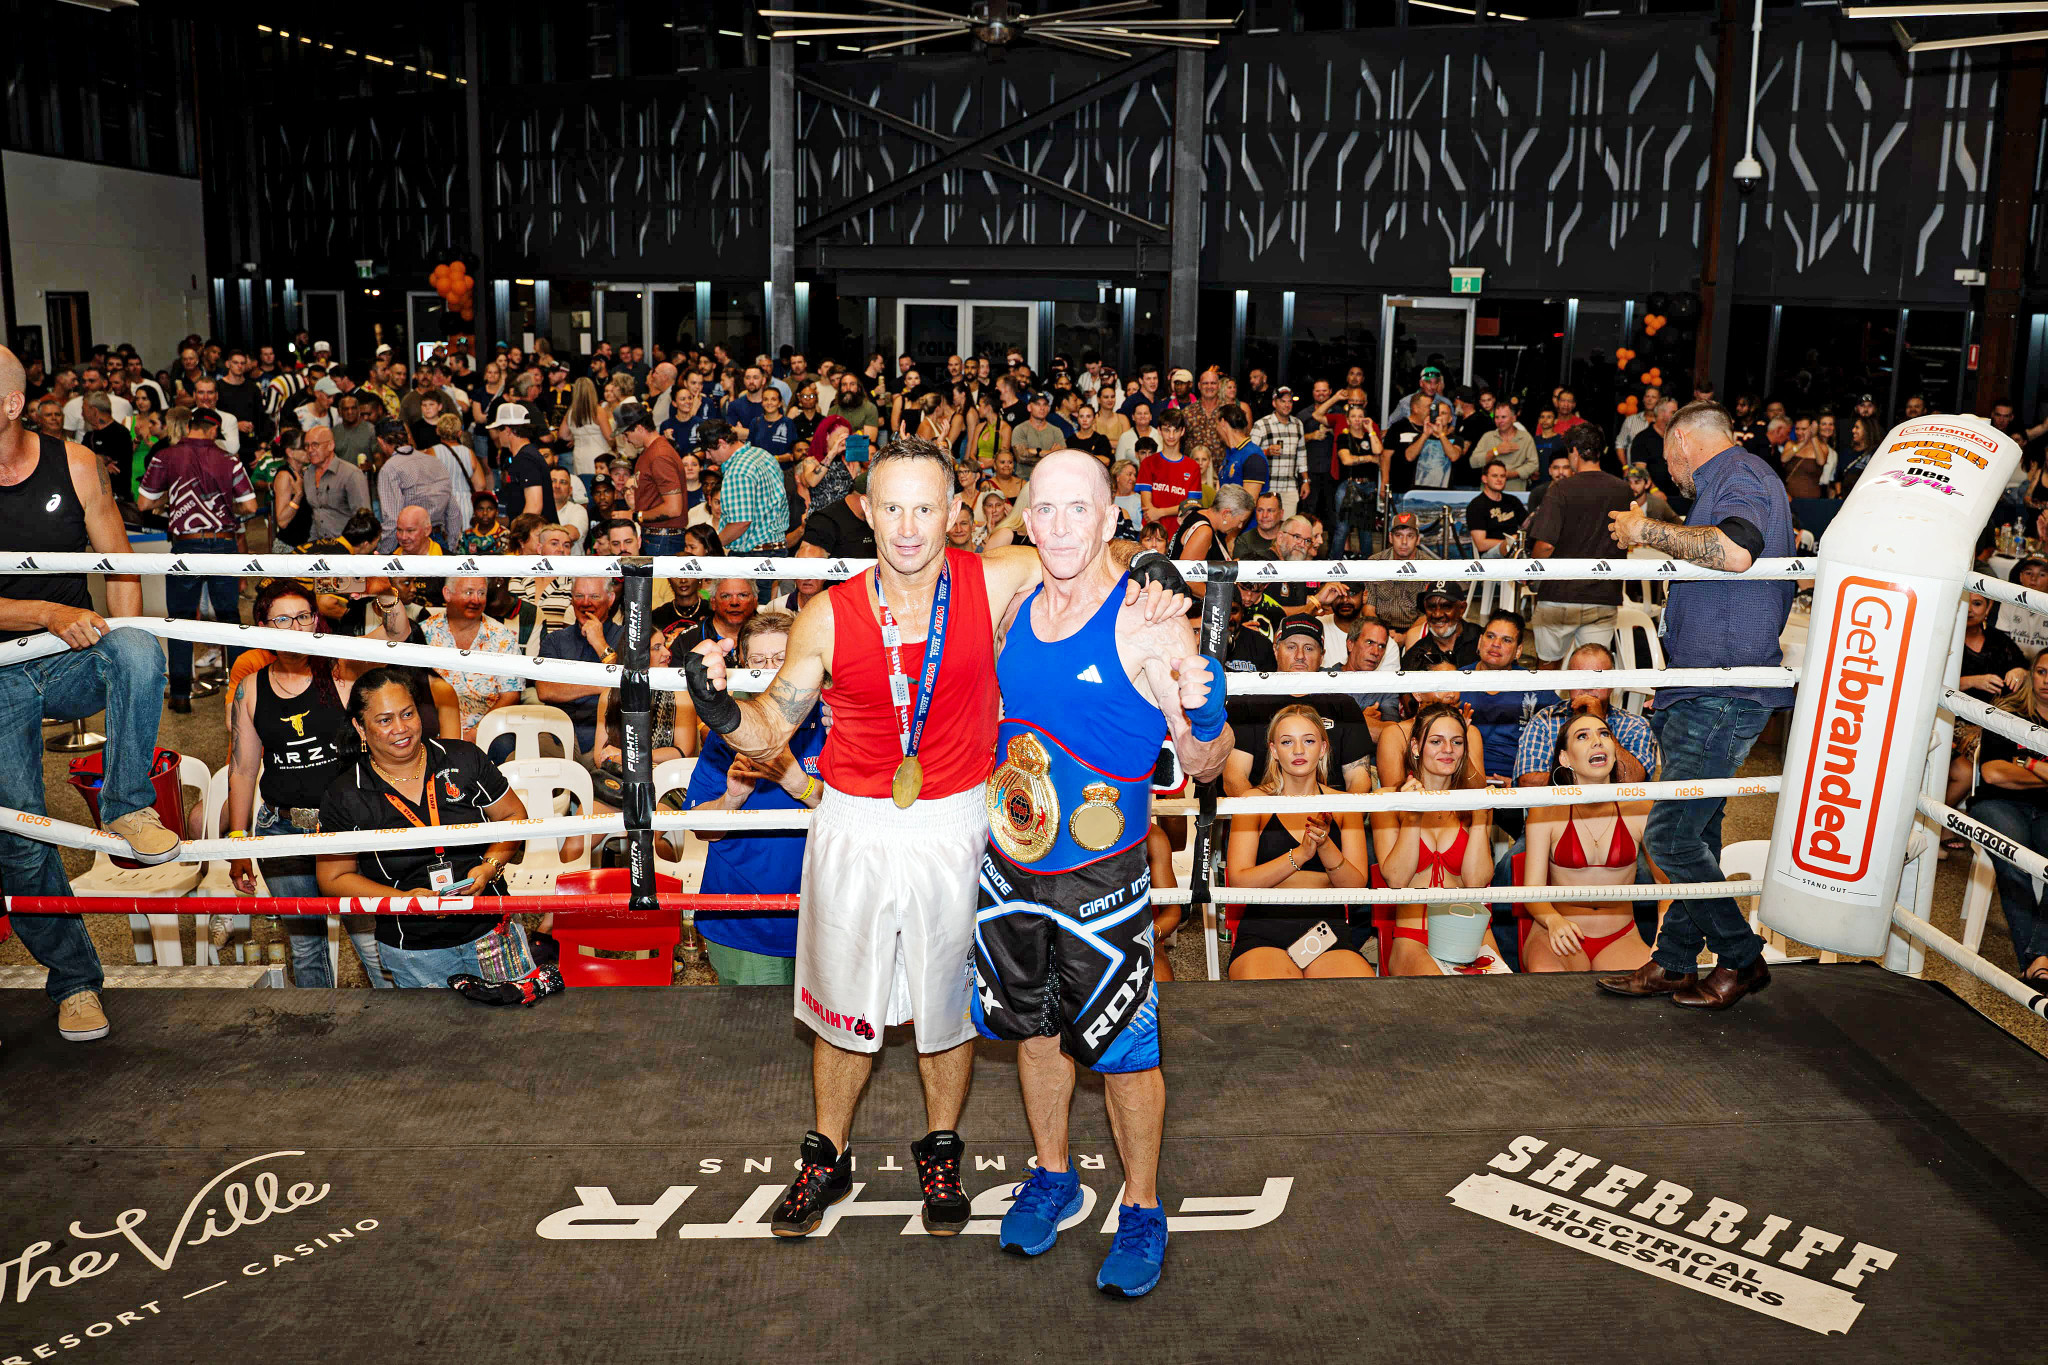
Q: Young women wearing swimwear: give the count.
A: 3